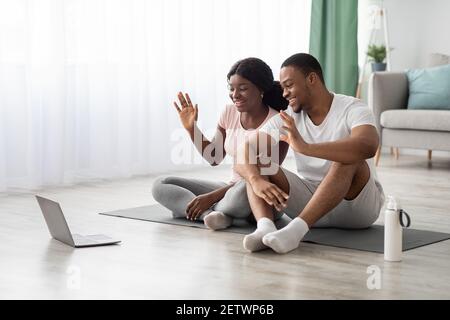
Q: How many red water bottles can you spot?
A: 0